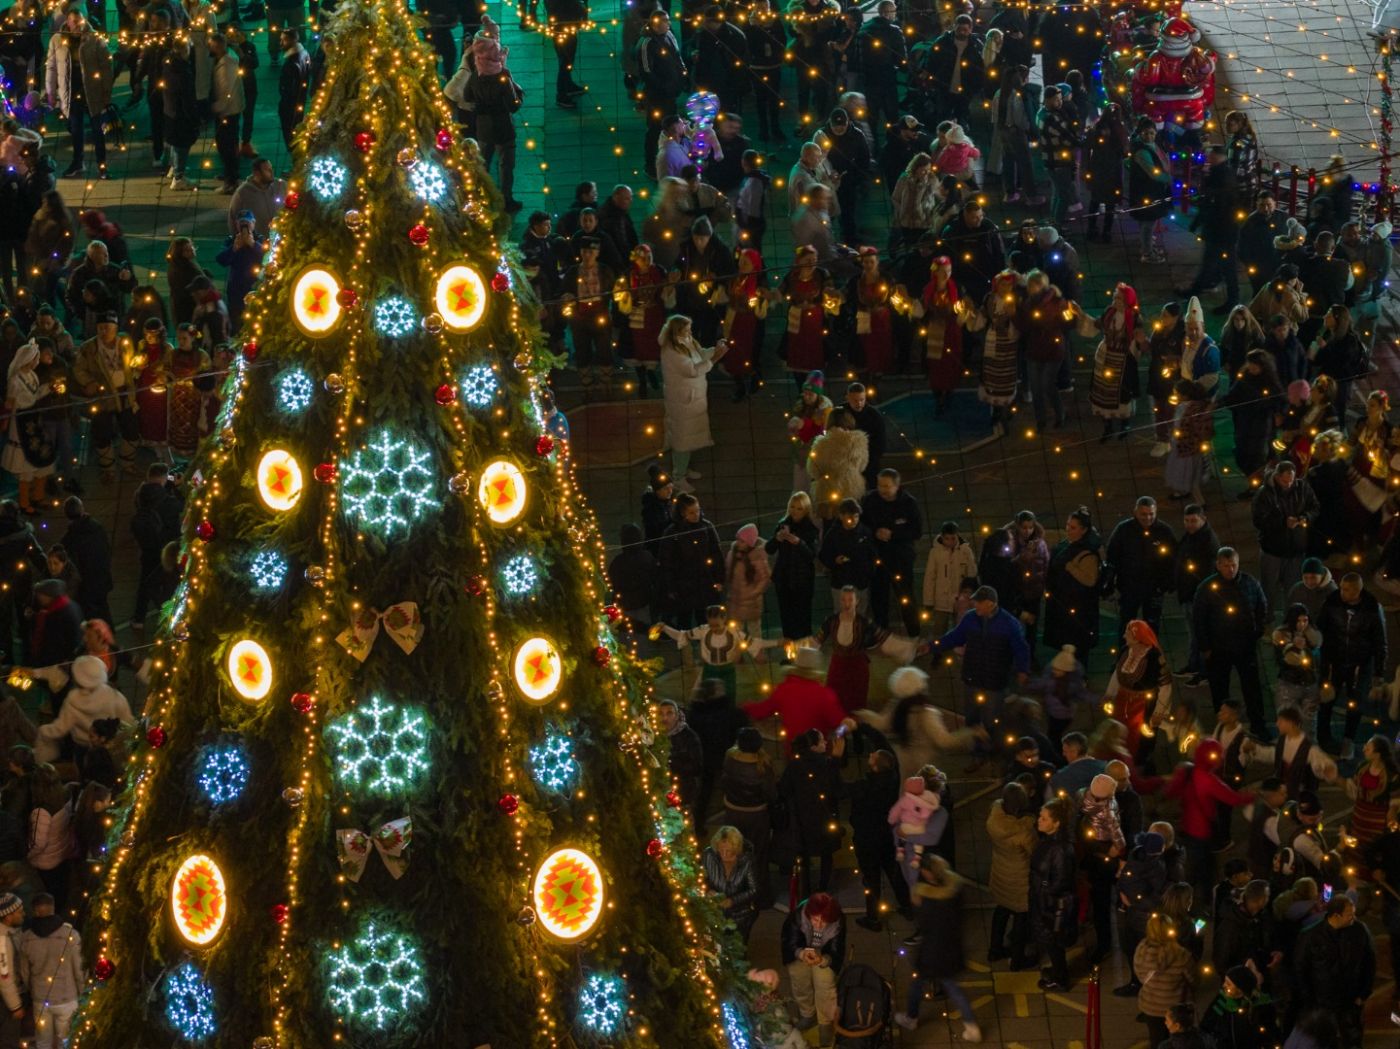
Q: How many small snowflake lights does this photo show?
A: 11